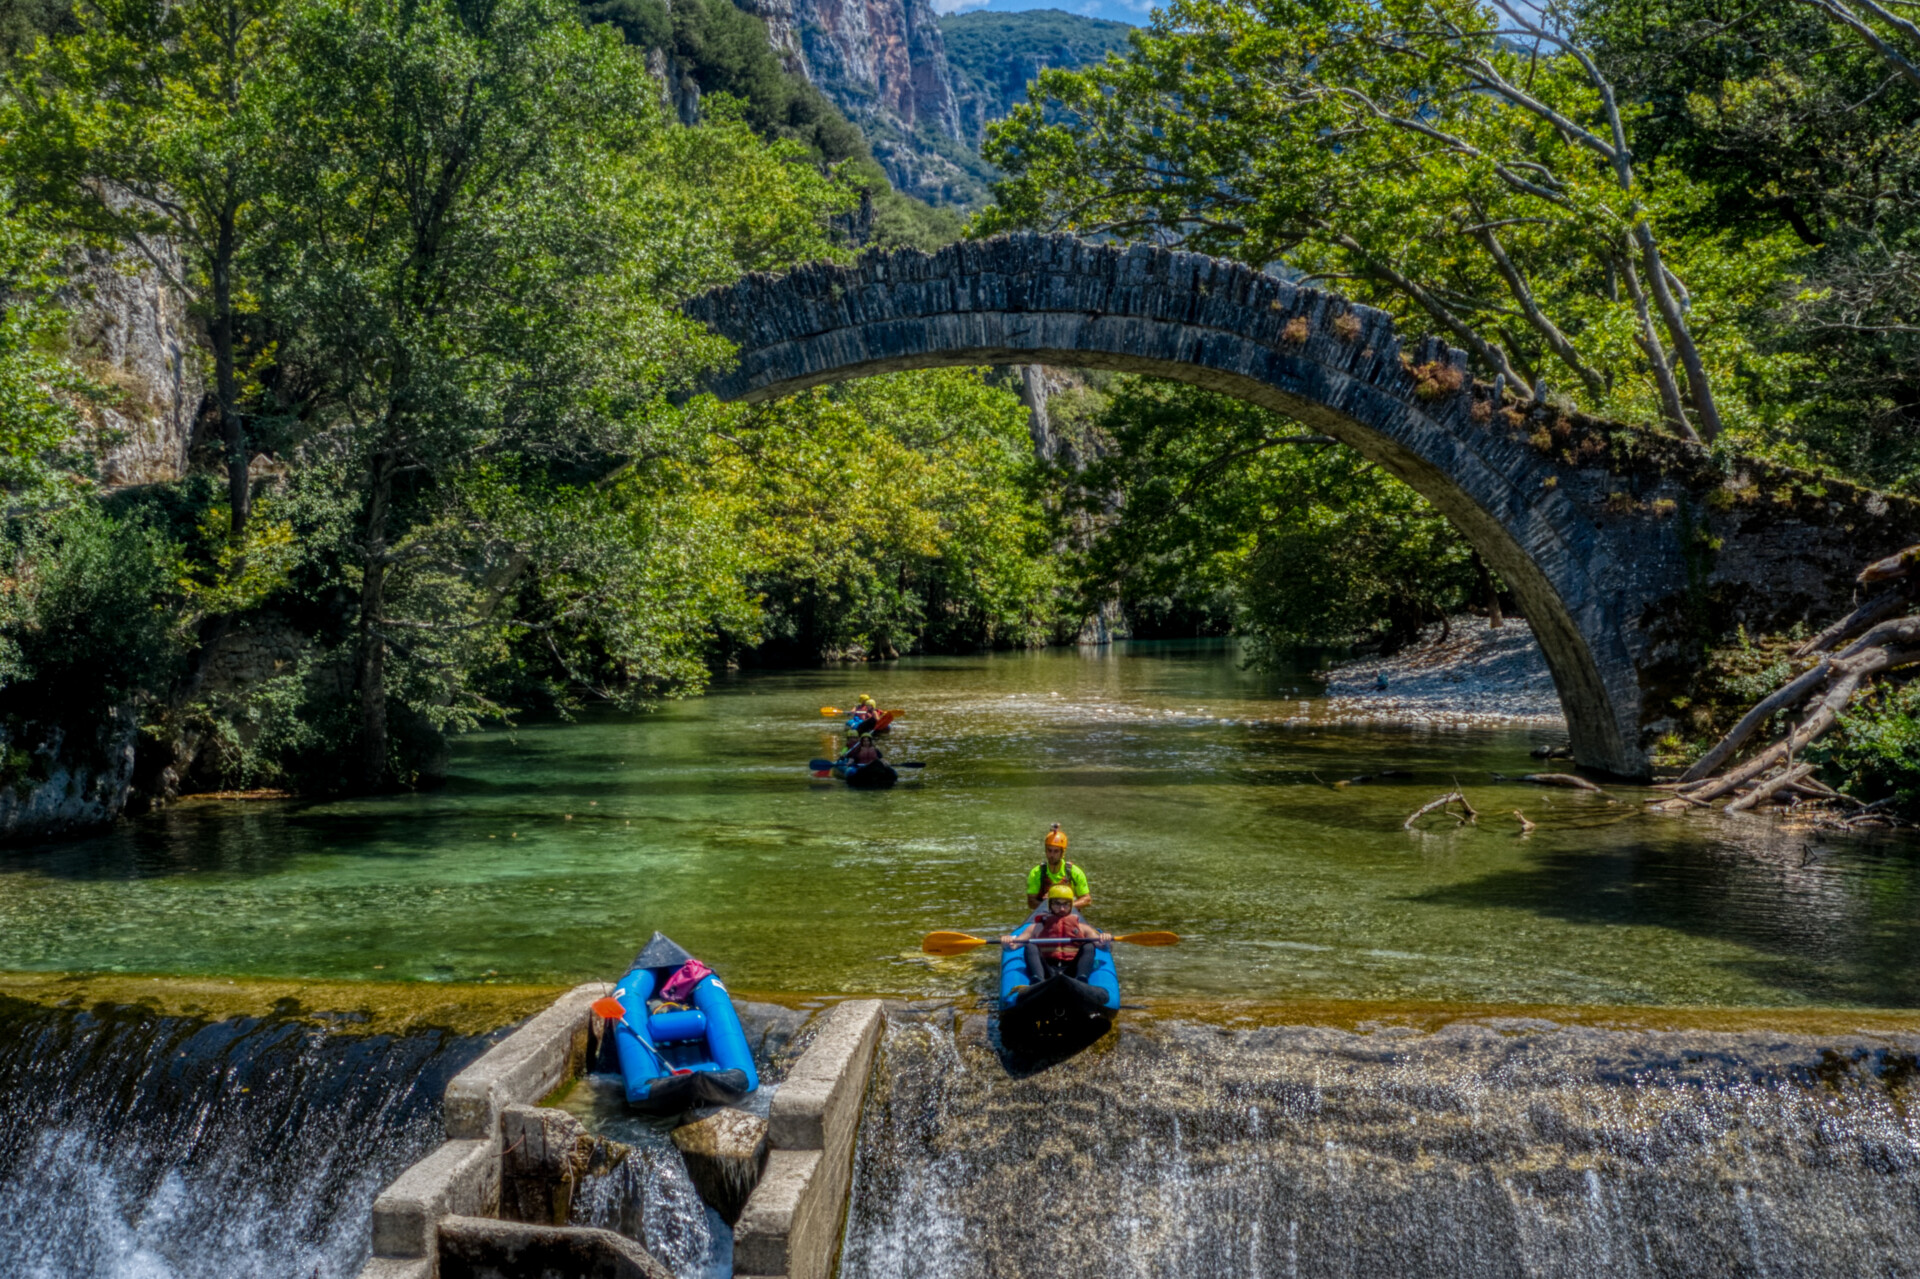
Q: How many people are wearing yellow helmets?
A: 5